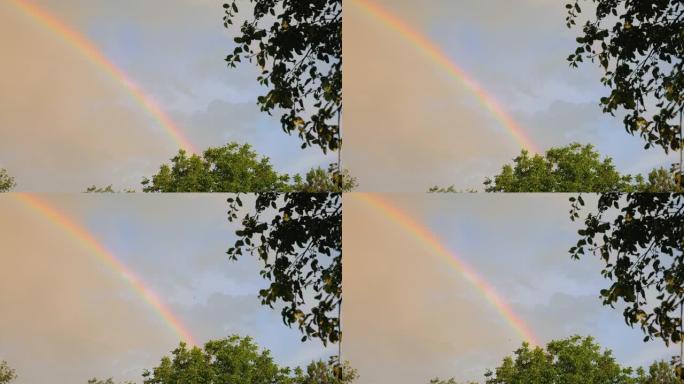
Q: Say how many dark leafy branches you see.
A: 4